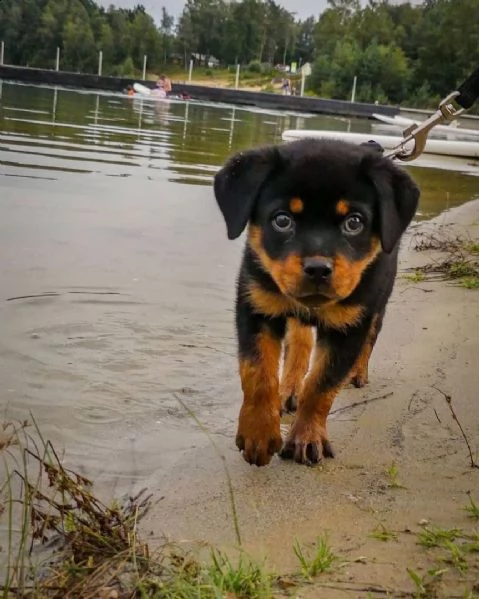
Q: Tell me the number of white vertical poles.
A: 8